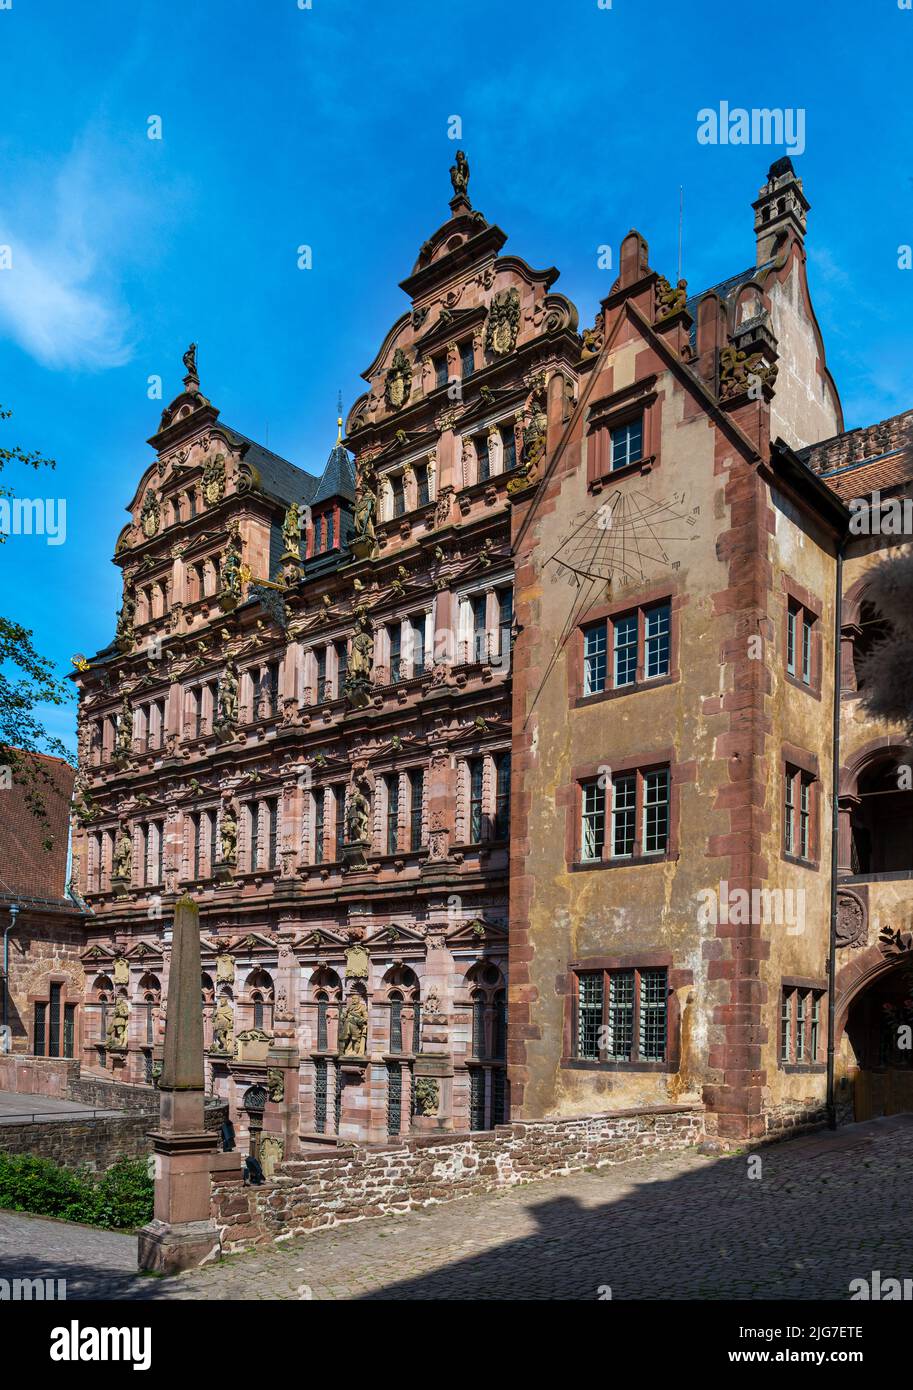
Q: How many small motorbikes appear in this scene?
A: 0